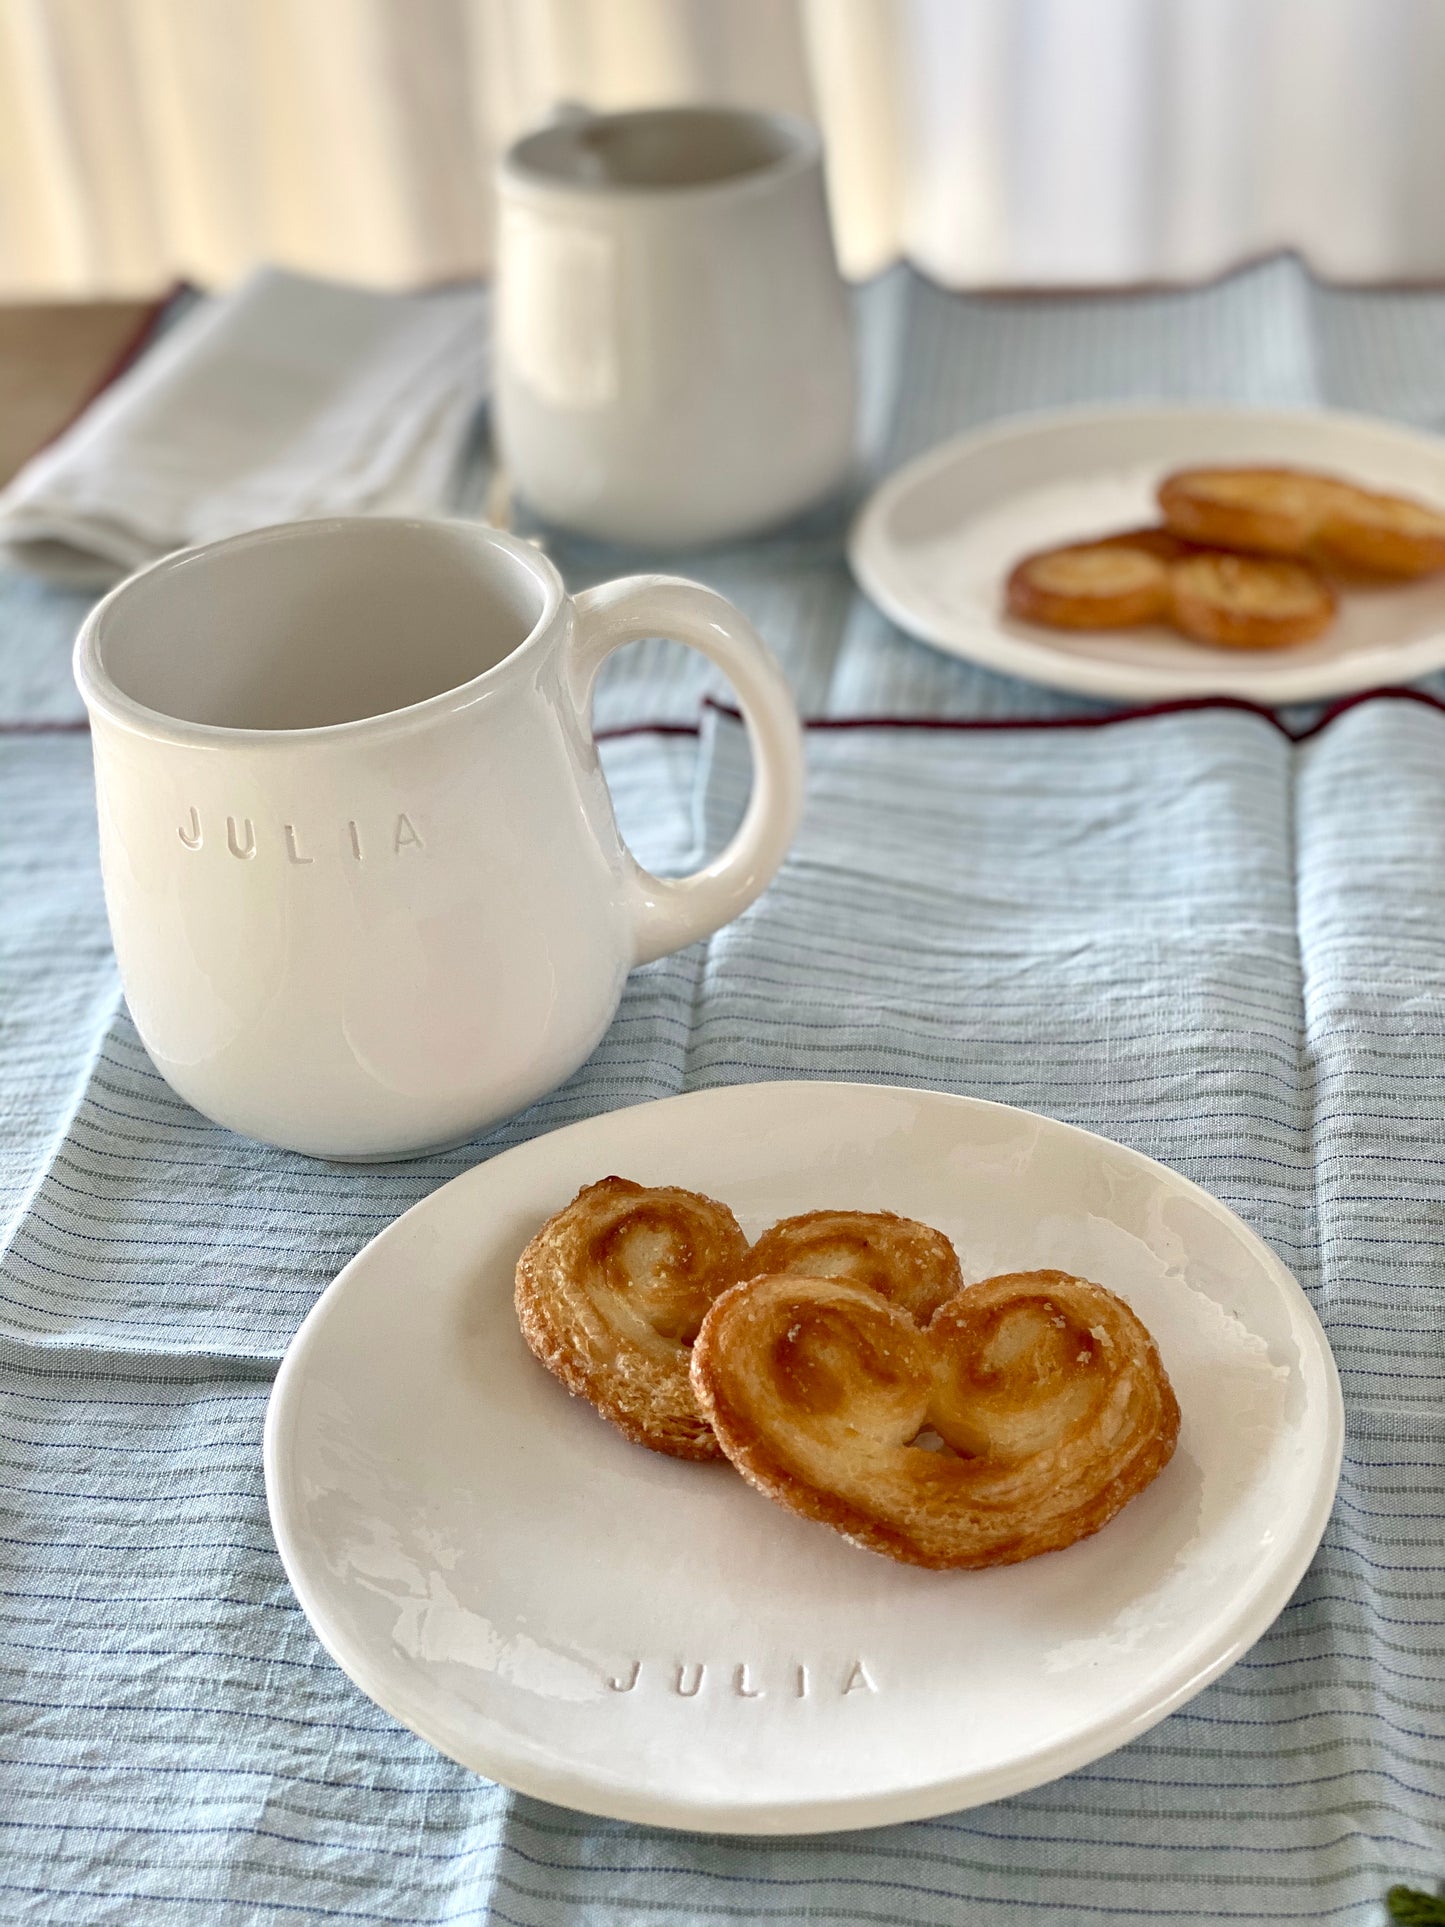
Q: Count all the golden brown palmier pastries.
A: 4